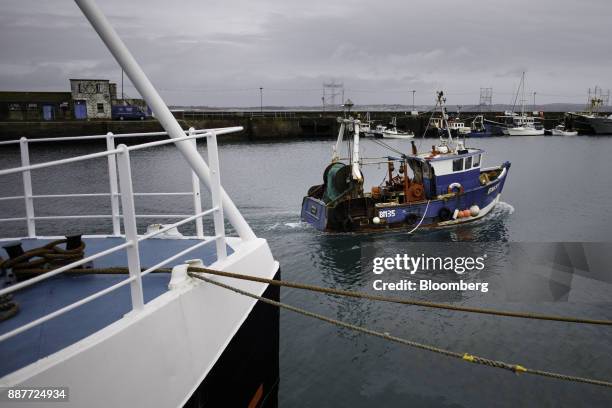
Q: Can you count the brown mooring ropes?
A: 2